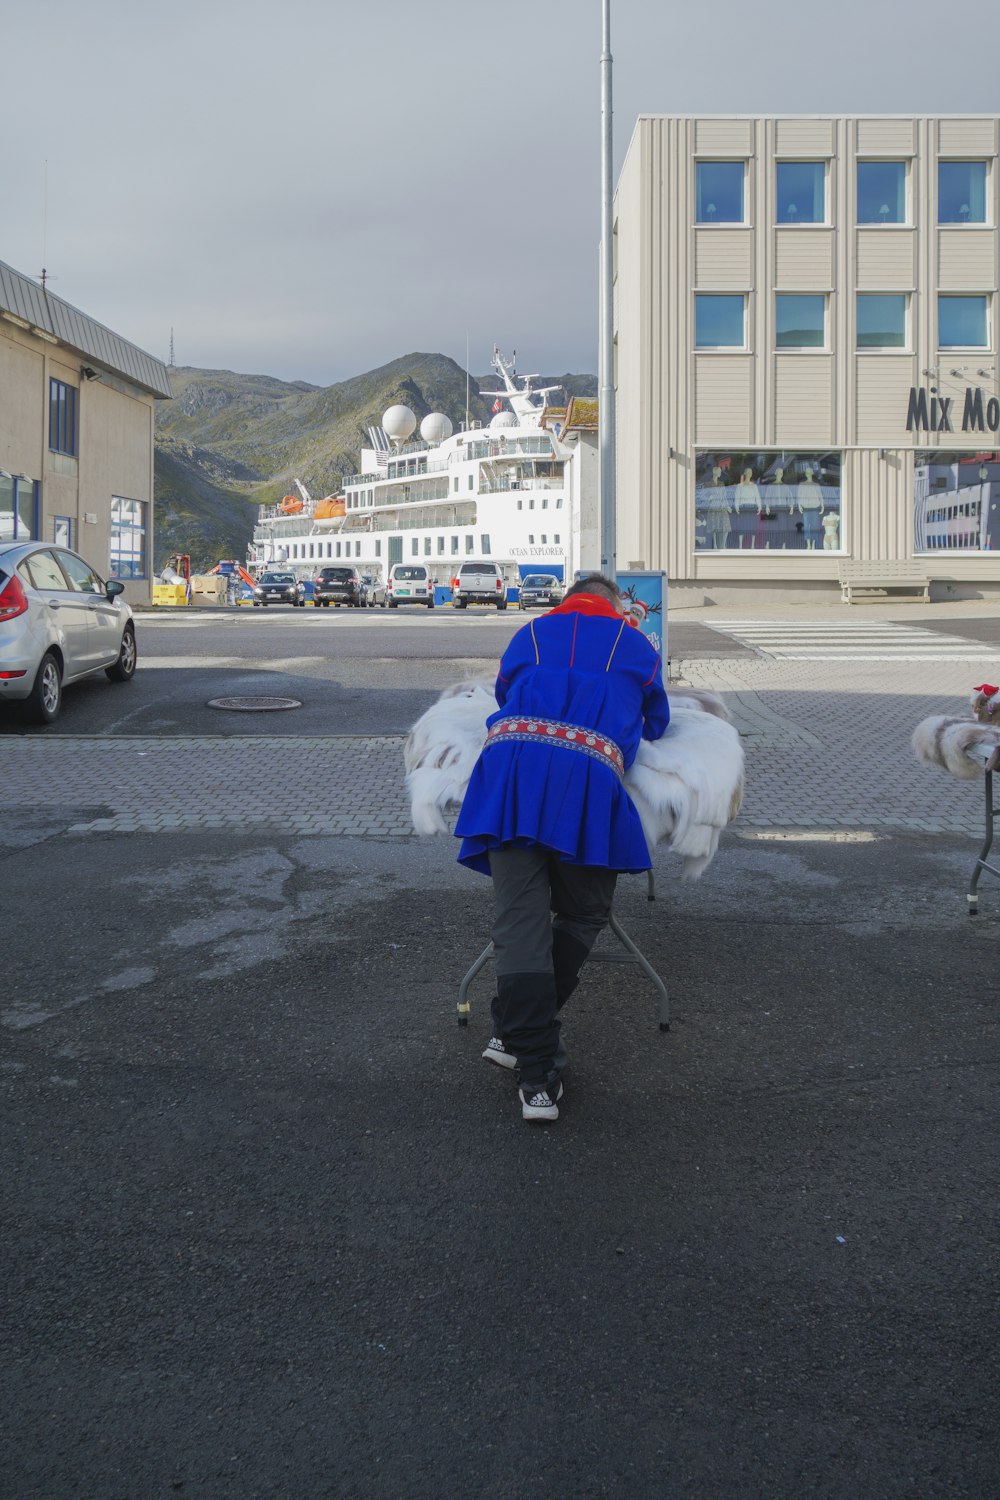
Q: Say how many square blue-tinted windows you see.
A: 8